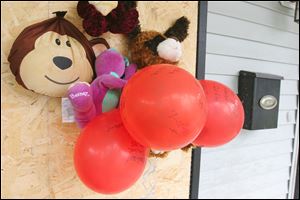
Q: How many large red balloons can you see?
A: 3